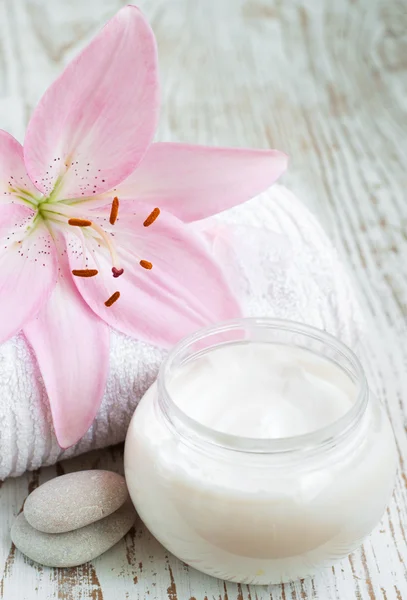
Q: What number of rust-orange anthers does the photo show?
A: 6